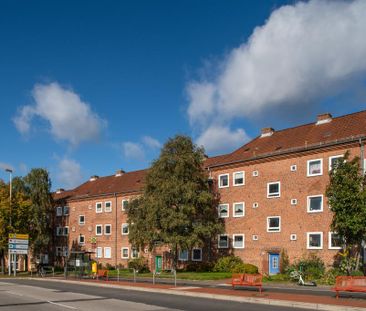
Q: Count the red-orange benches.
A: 3